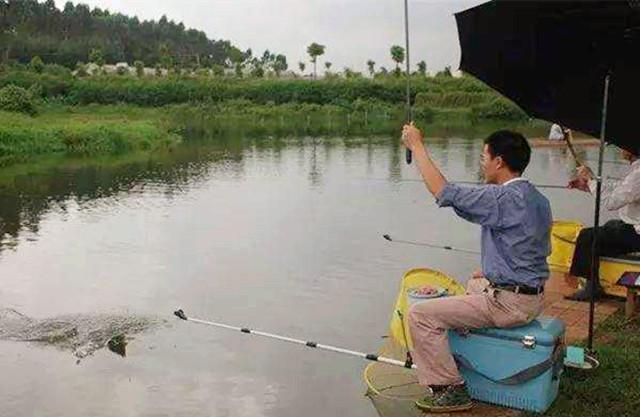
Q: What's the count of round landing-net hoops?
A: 2